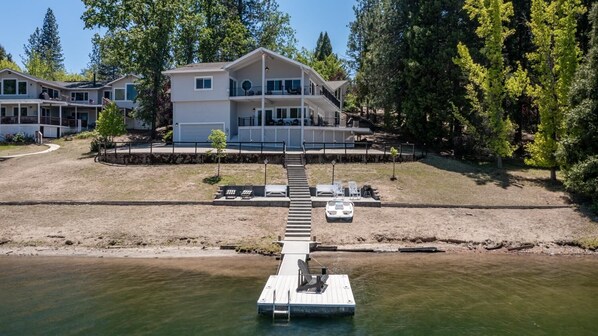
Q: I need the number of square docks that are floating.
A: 1